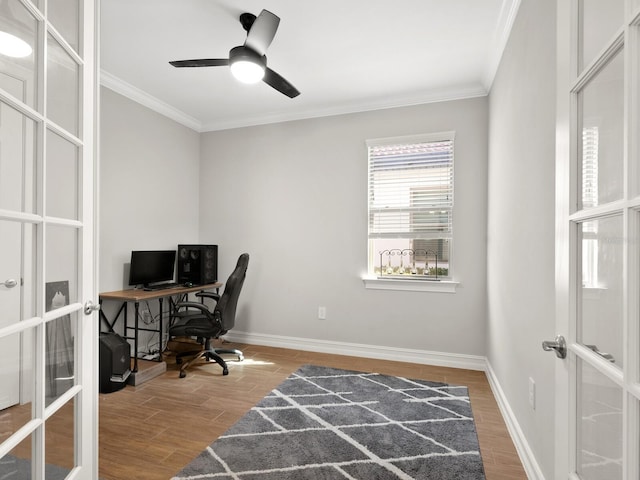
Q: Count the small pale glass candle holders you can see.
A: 4